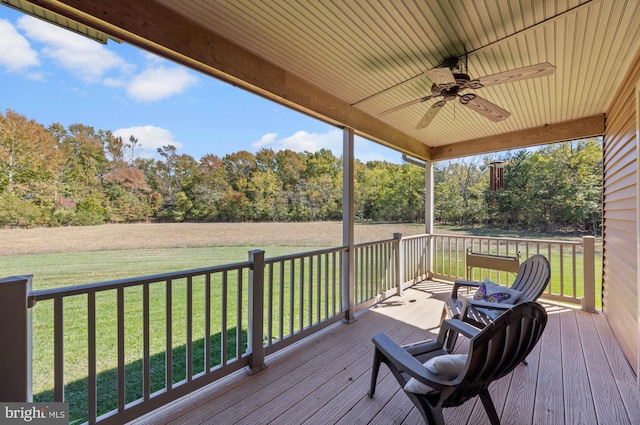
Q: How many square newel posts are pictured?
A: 4